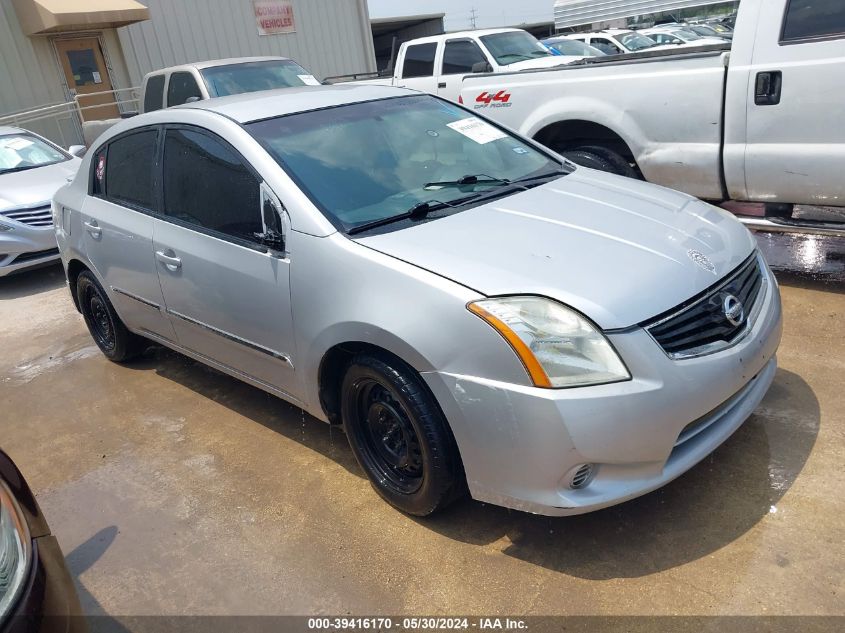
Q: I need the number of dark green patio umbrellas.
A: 0